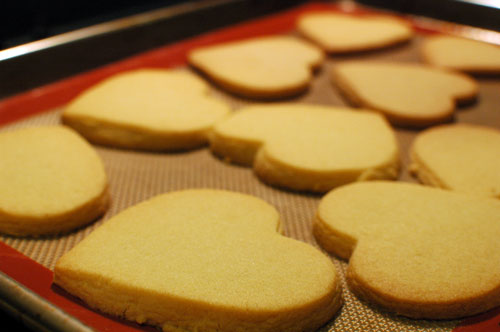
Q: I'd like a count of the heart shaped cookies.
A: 10